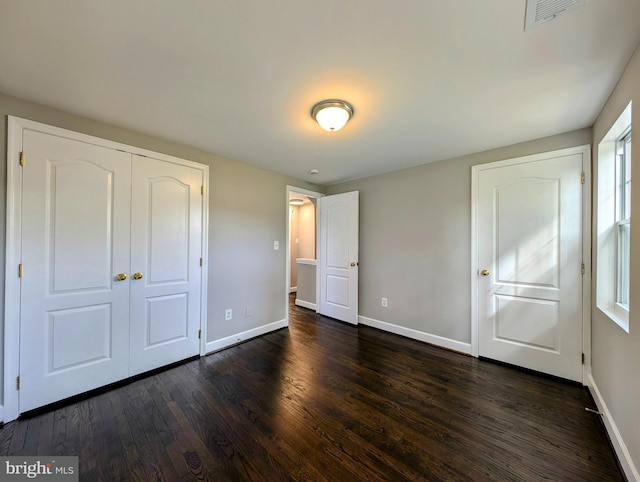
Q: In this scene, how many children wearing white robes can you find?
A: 0